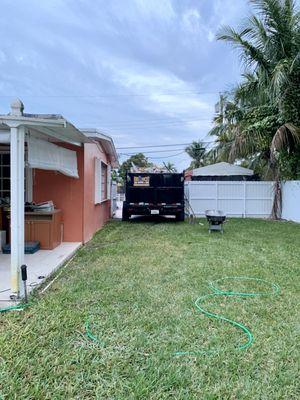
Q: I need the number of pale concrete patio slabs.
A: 1